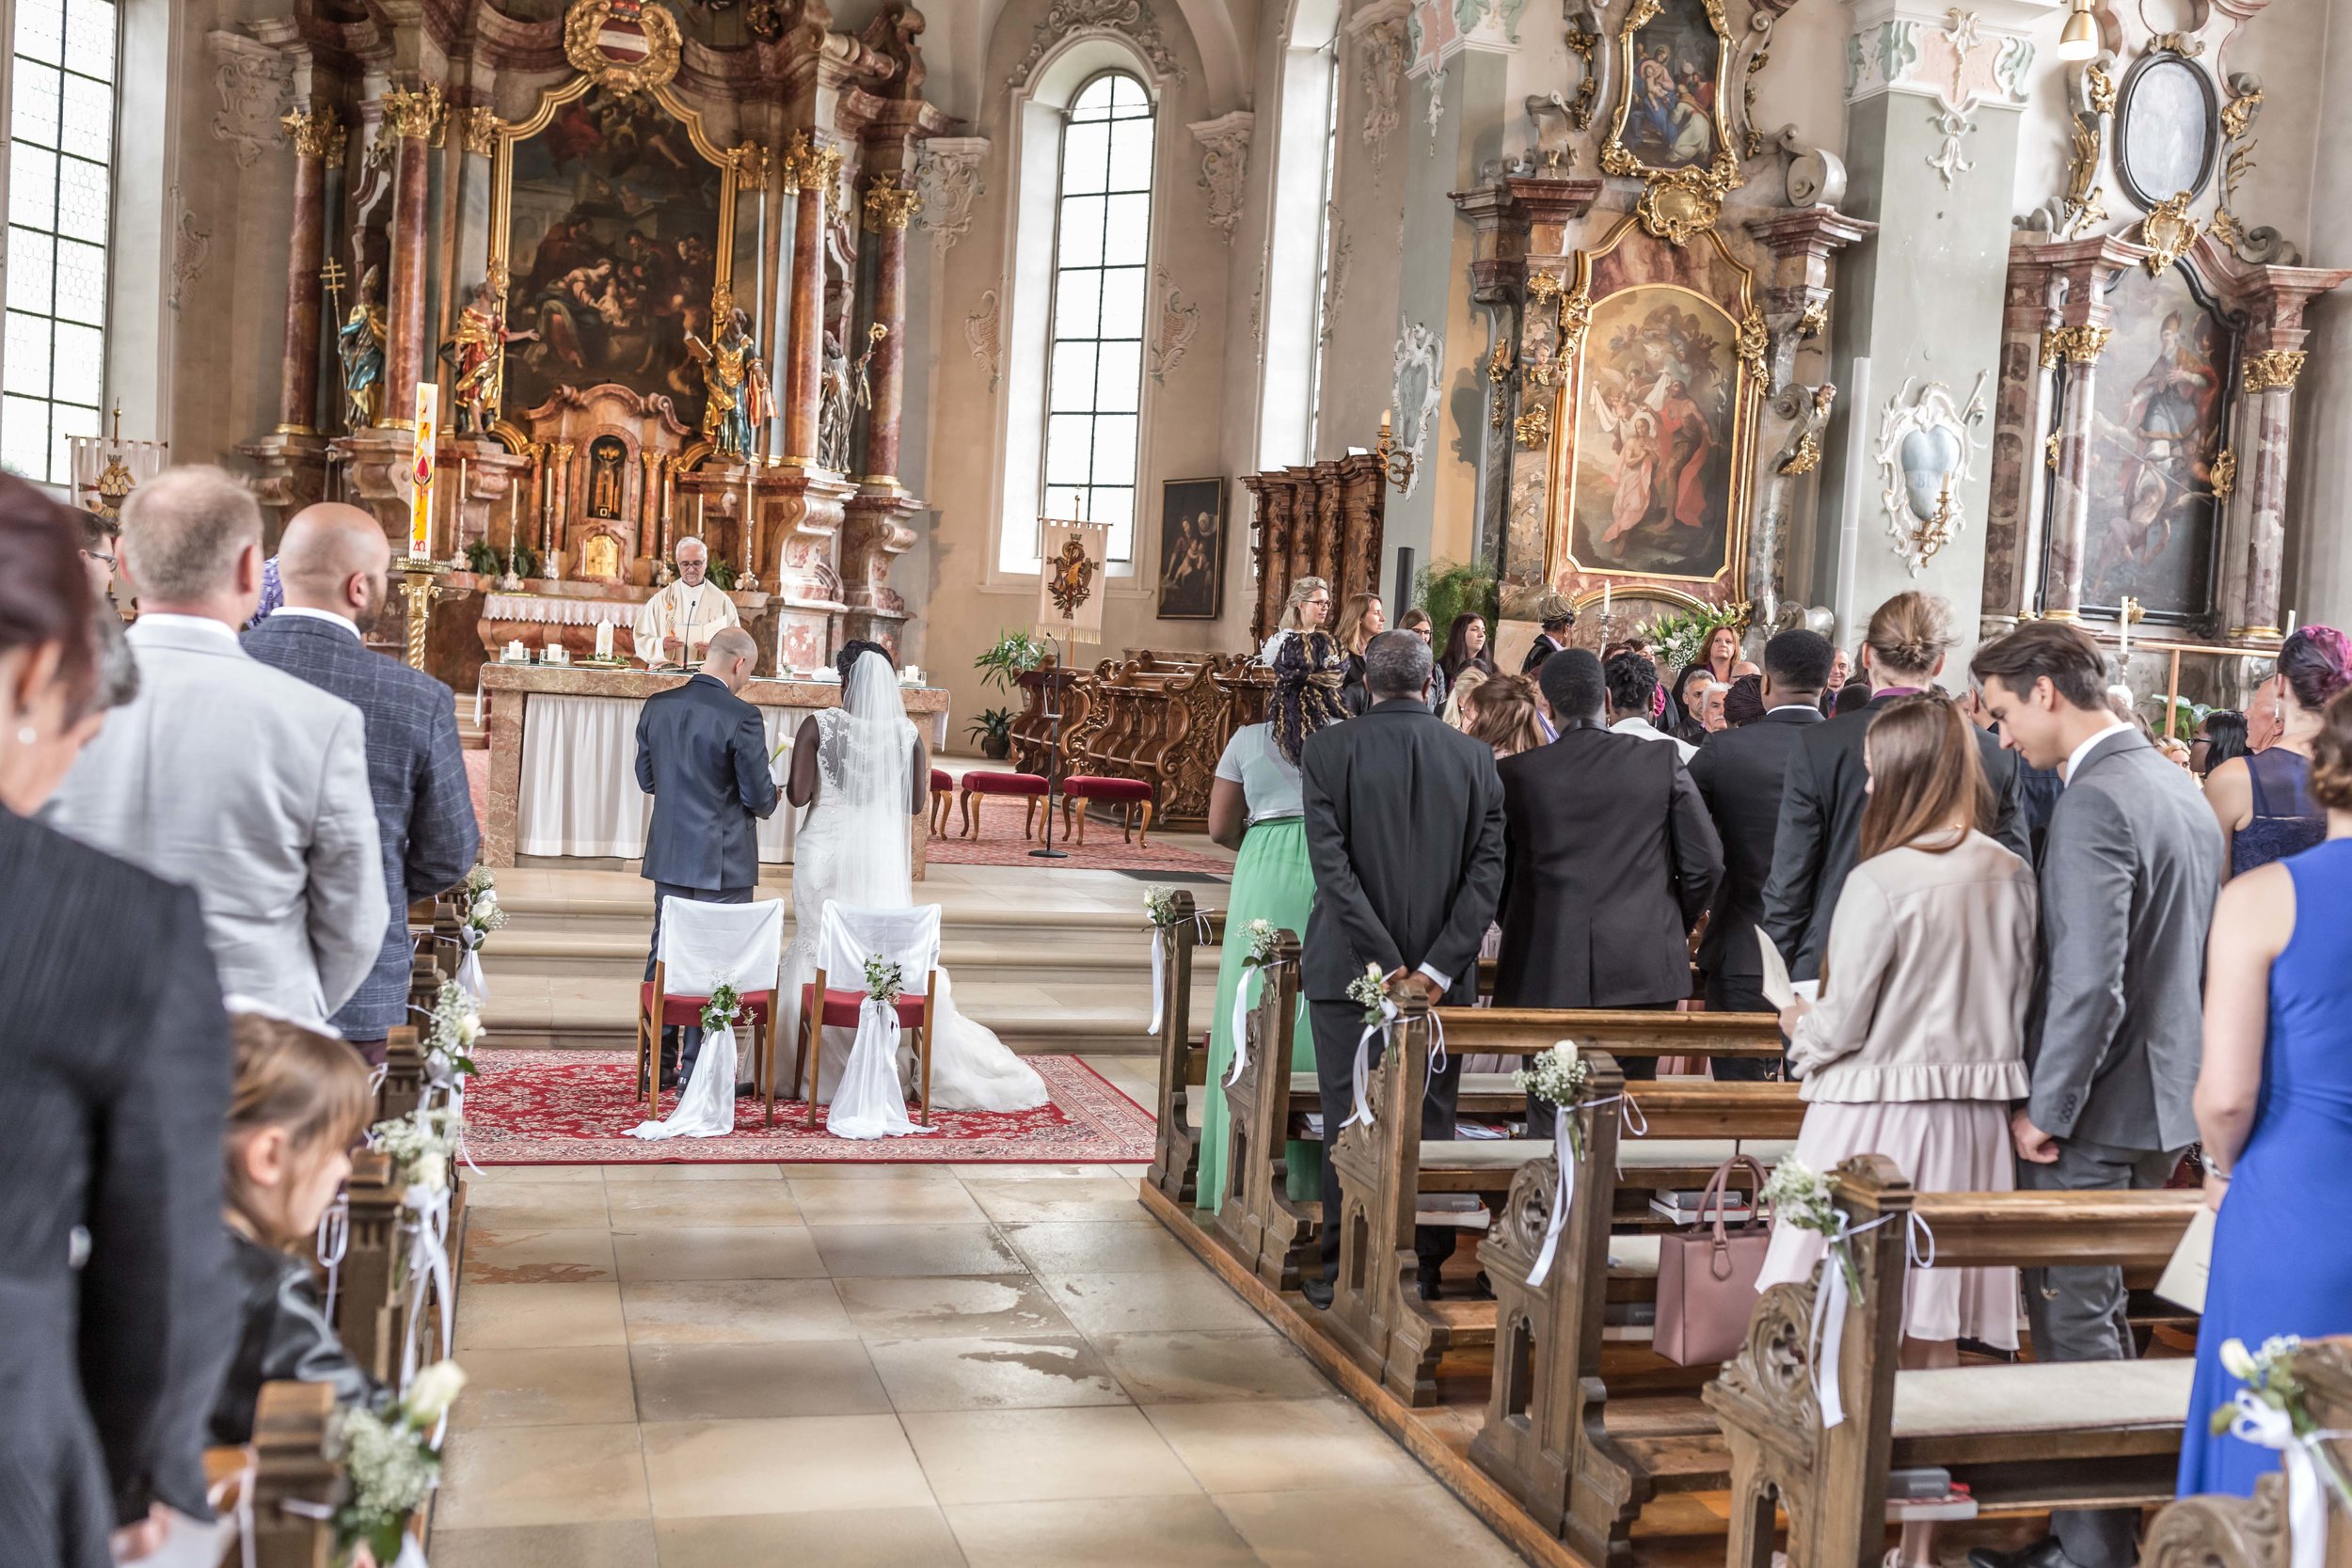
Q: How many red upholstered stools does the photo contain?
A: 3